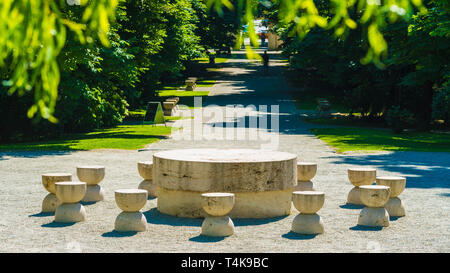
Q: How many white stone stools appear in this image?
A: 11